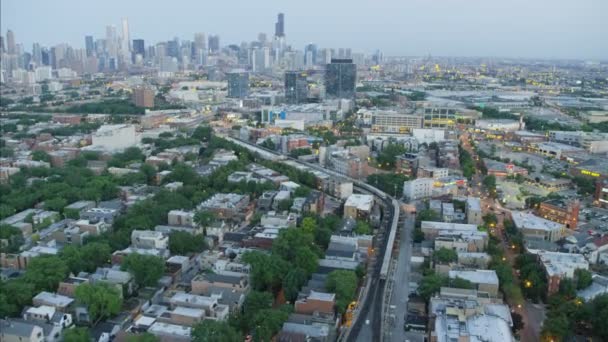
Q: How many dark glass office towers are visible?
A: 3